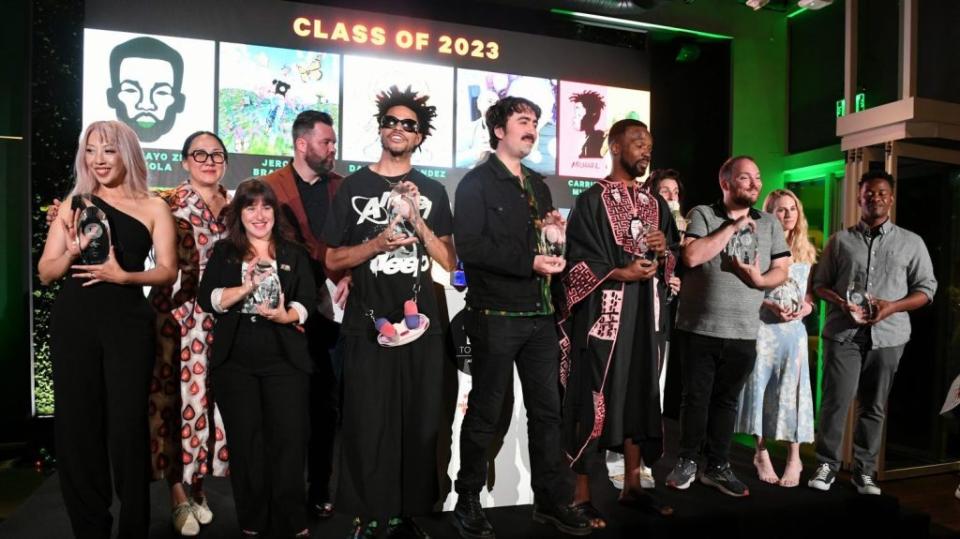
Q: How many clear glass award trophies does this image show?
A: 8